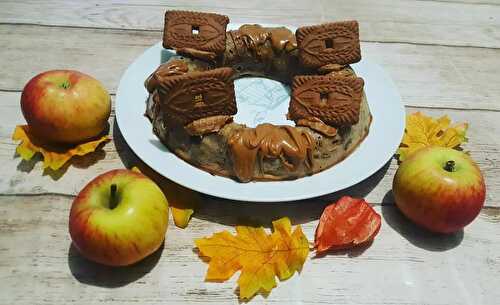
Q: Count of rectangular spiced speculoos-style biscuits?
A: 4